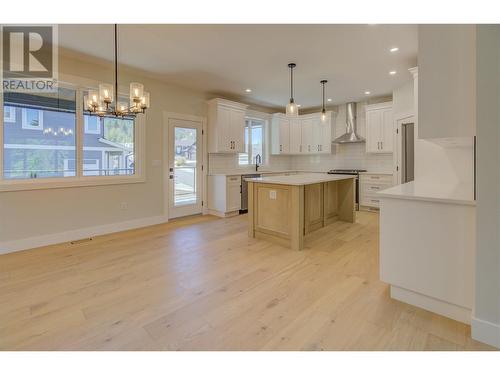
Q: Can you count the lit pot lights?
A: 6